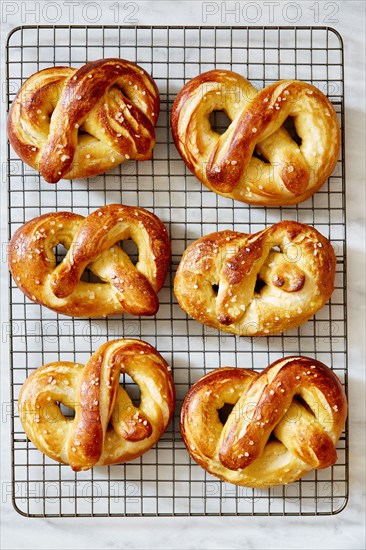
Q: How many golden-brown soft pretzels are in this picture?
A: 6